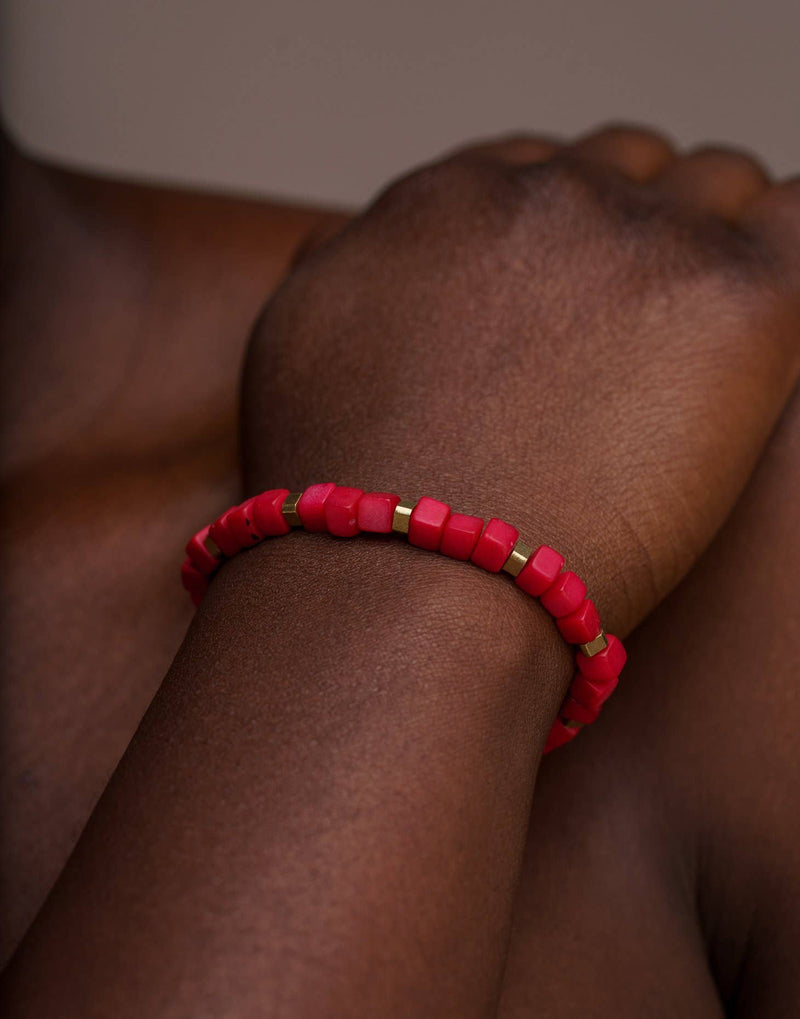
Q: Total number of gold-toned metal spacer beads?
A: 6